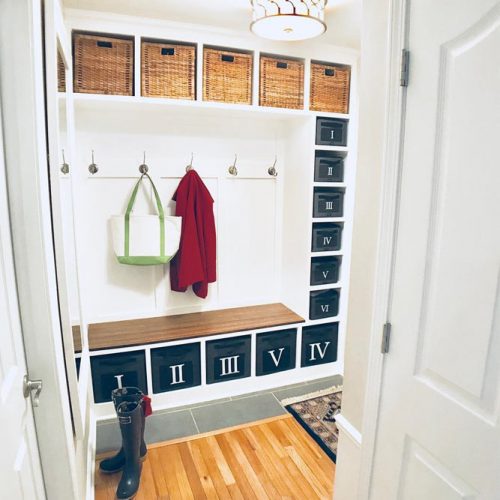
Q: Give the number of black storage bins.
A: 11